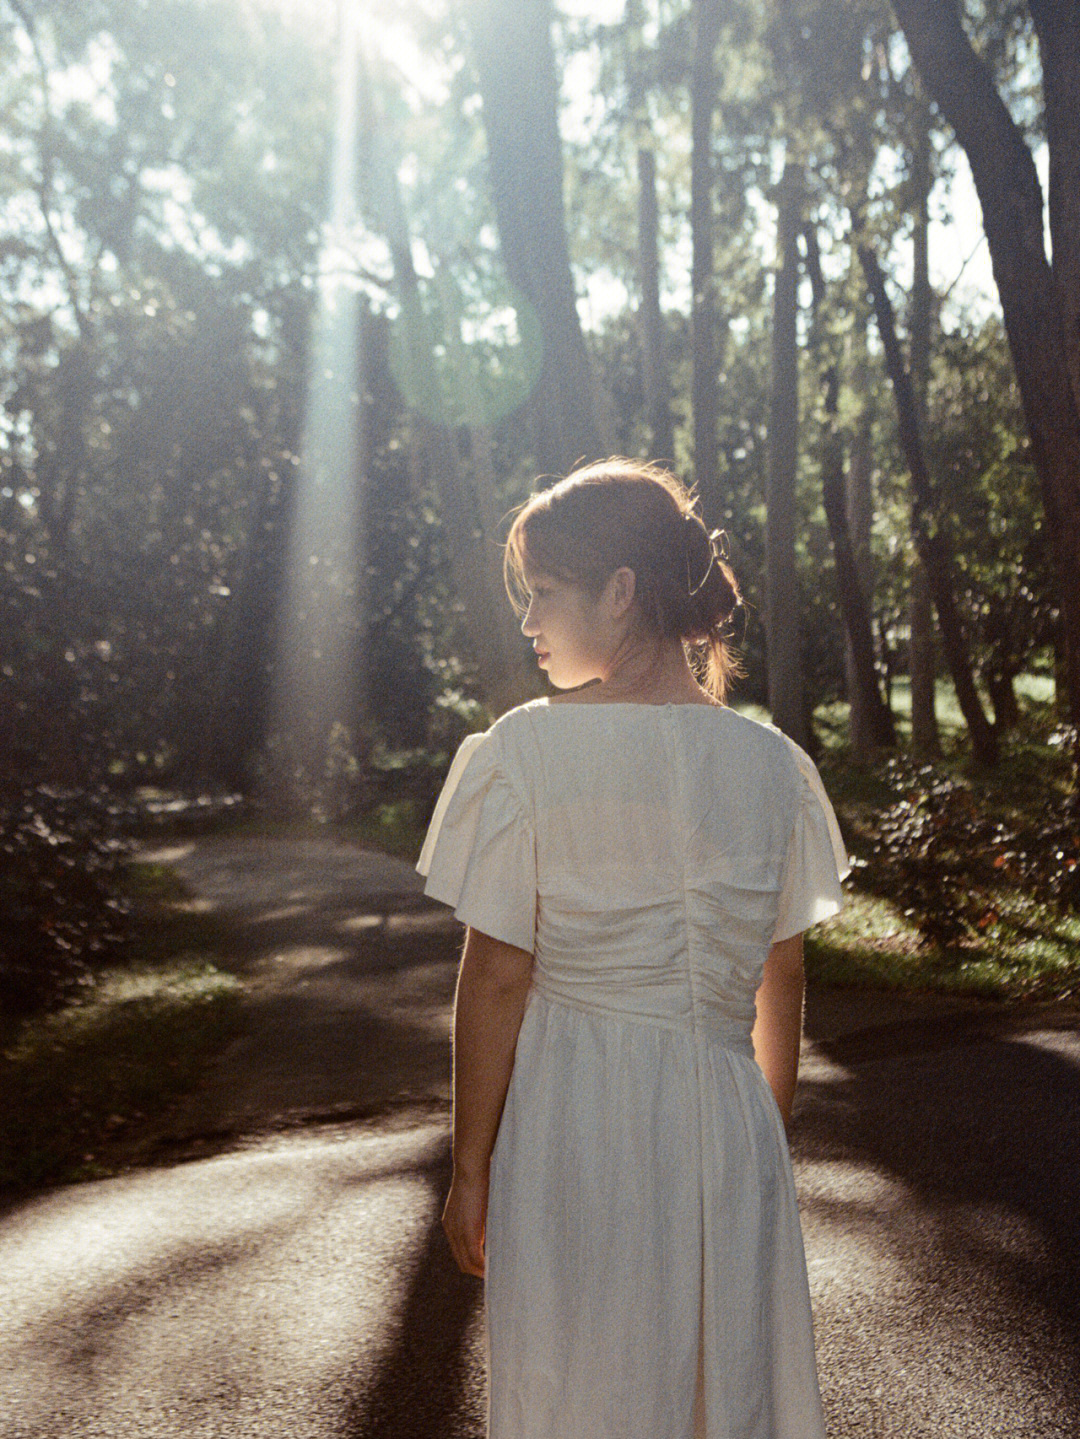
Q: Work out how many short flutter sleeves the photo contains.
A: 2